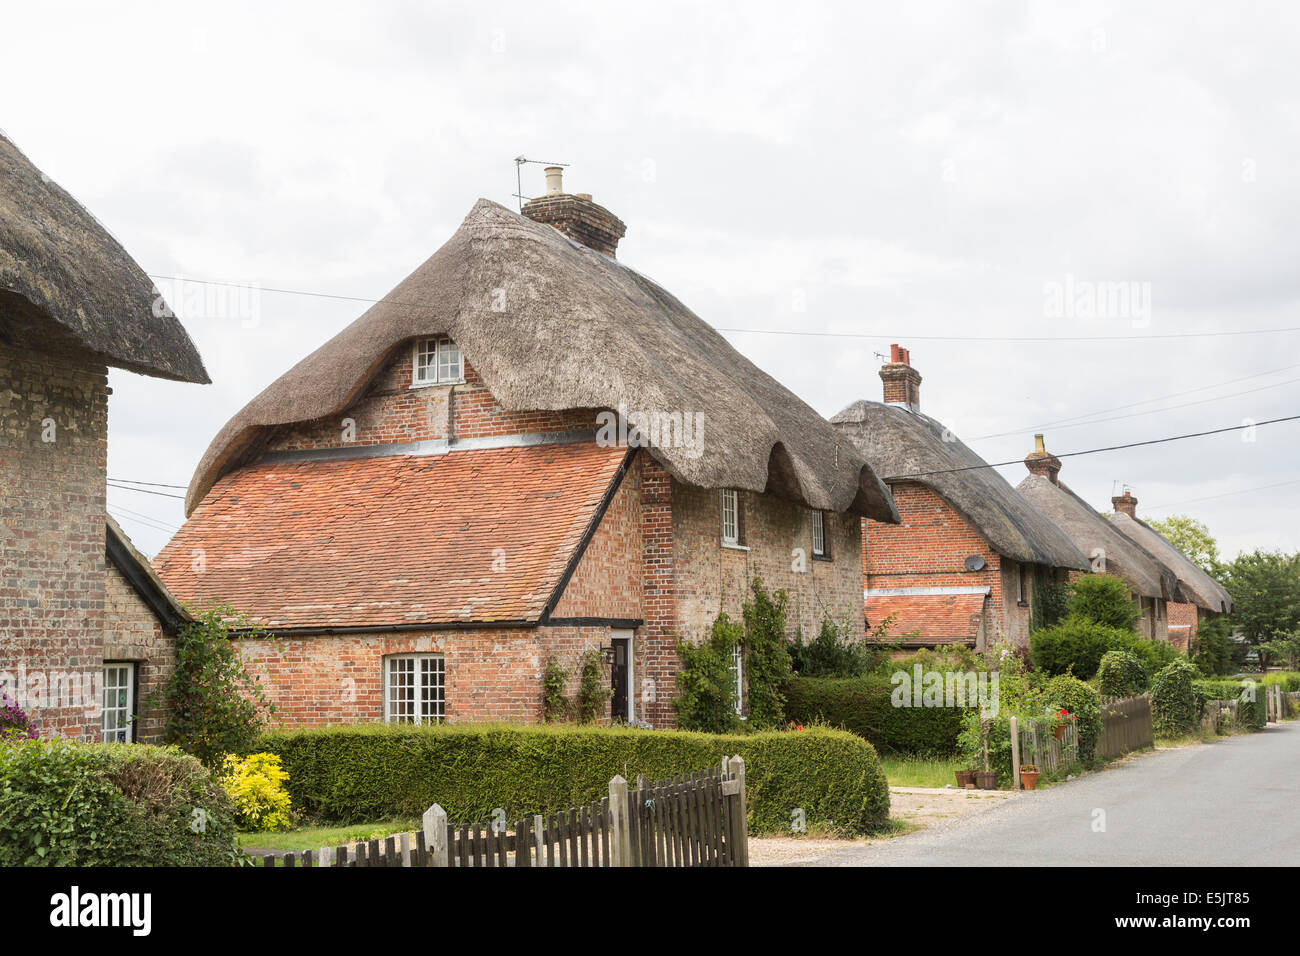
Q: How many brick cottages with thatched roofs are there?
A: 5